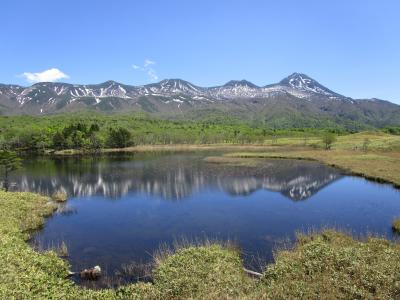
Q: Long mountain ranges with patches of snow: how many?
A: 1